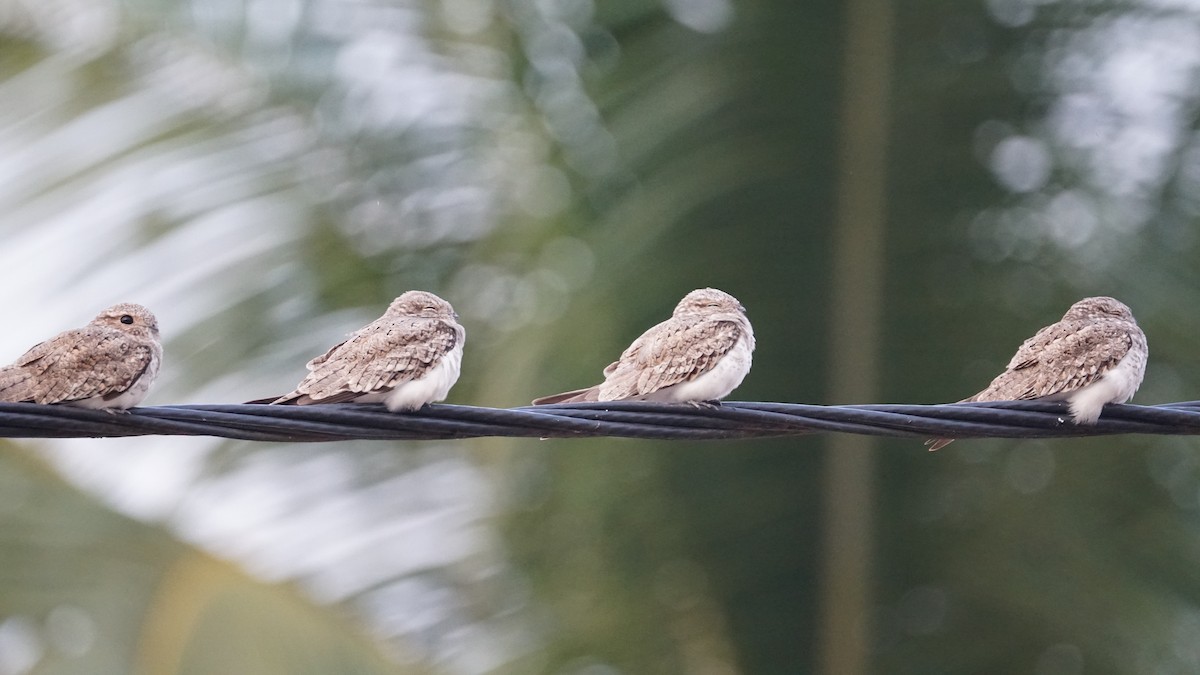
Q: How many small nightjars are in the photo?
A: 4